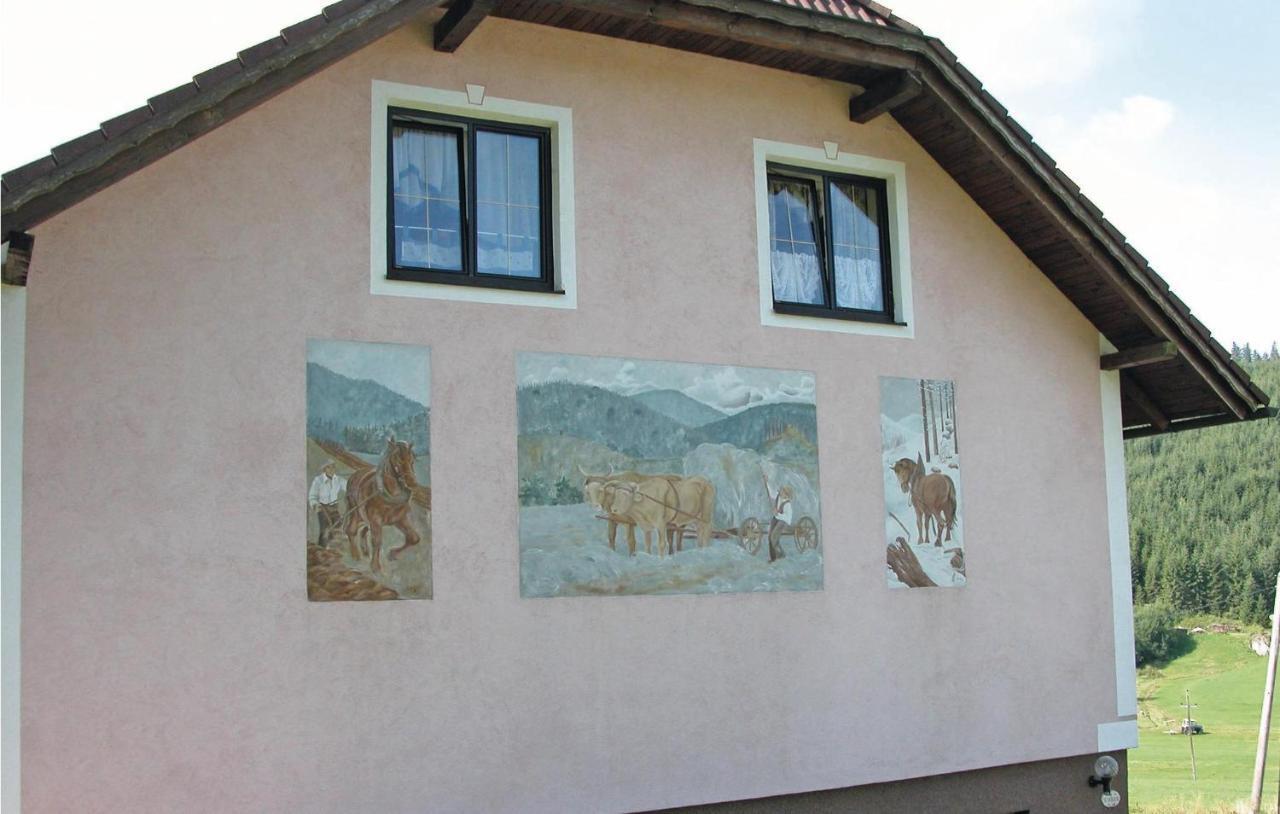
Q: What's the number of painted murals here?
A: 3